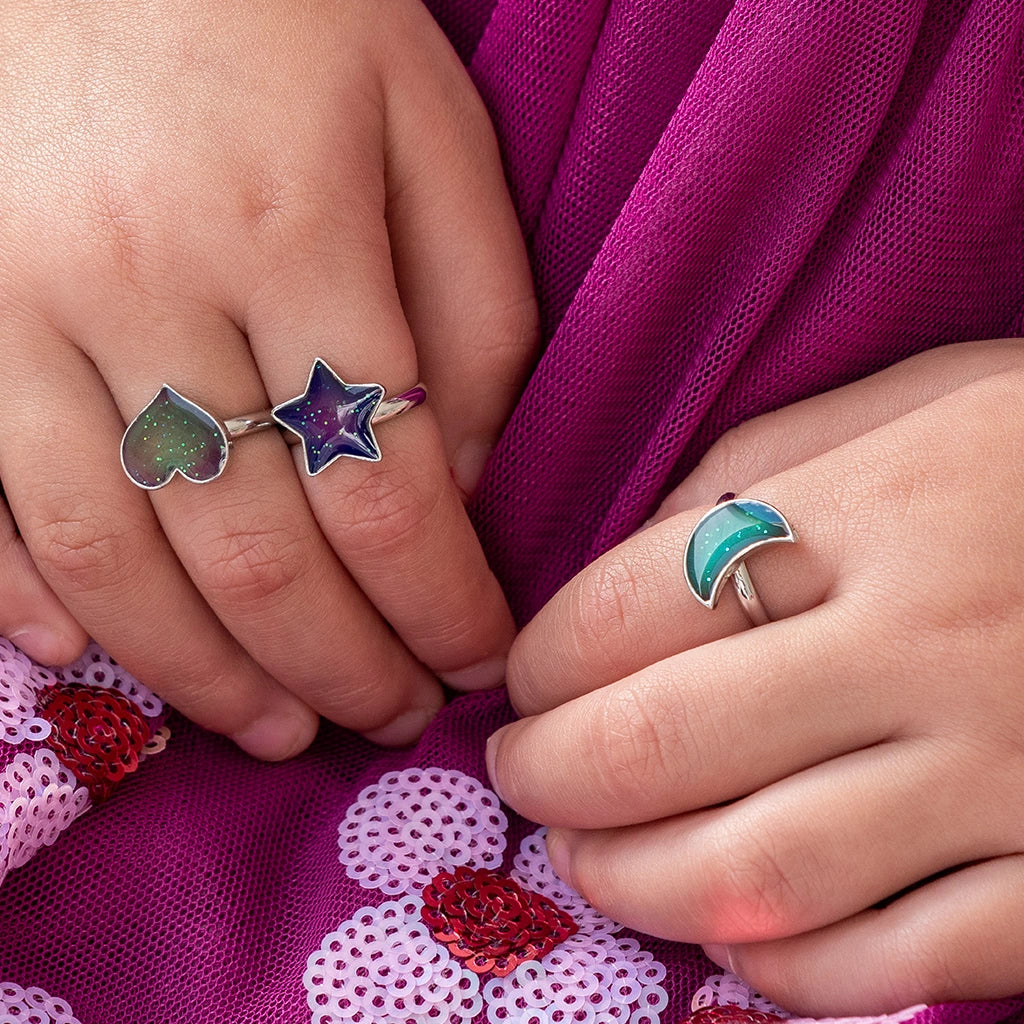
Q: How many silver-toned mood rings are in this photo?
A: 3